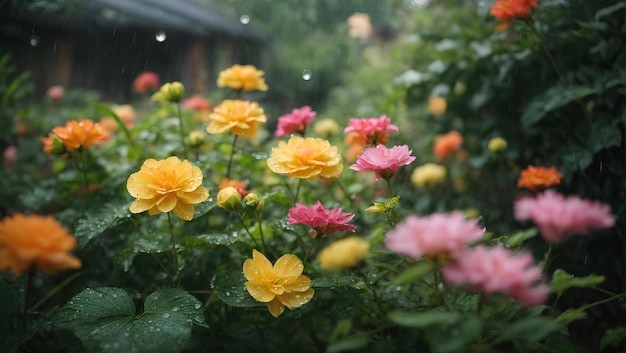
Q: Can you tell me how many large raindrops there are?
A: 4